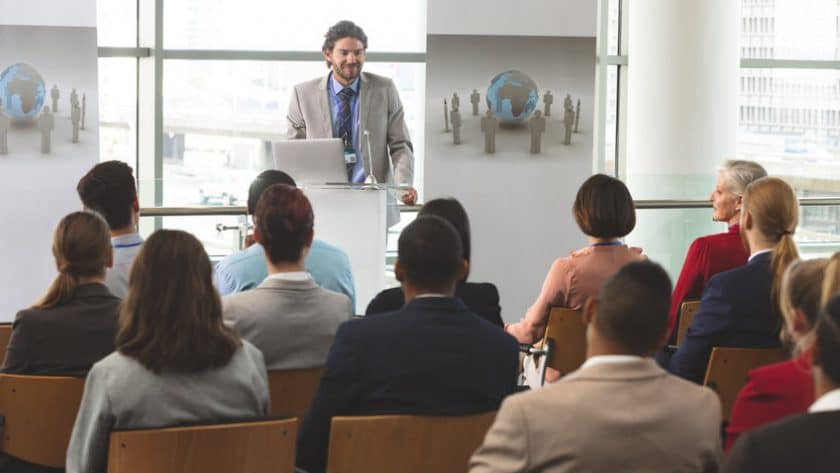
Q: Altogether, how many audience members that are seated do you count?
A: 13